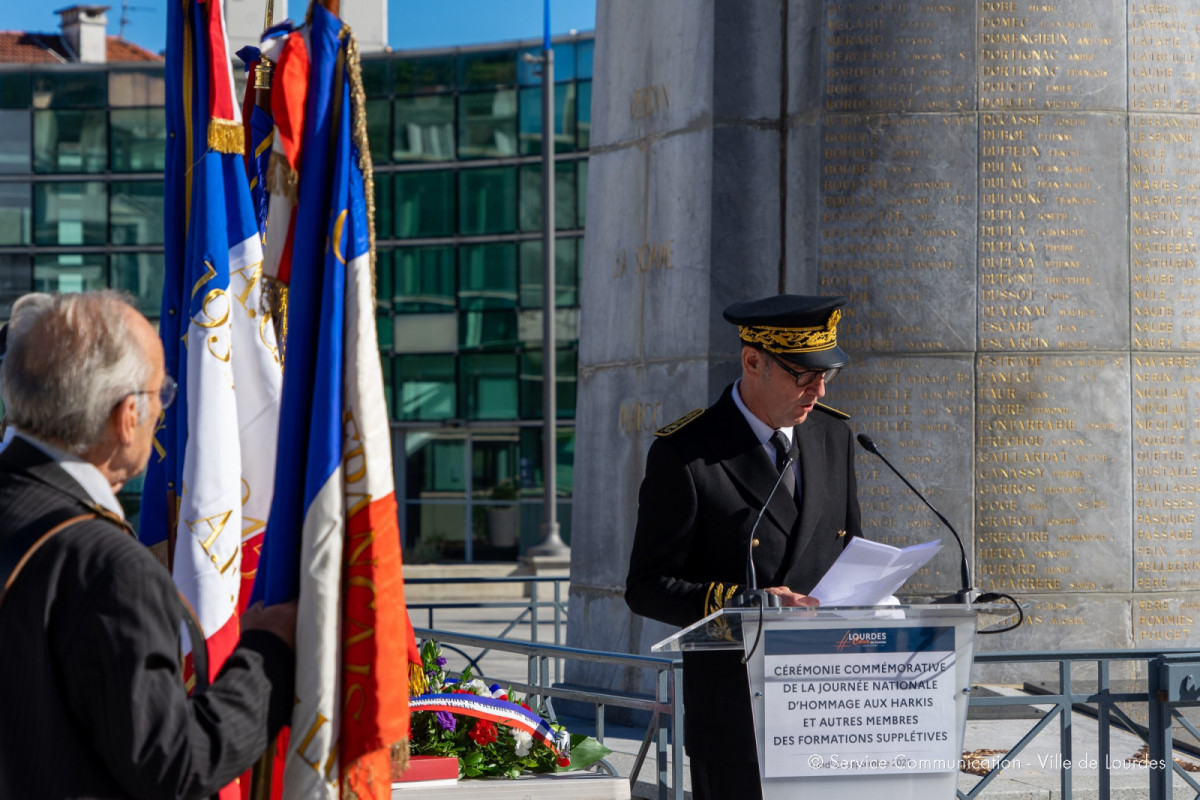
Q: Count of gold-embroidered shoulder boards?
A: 2